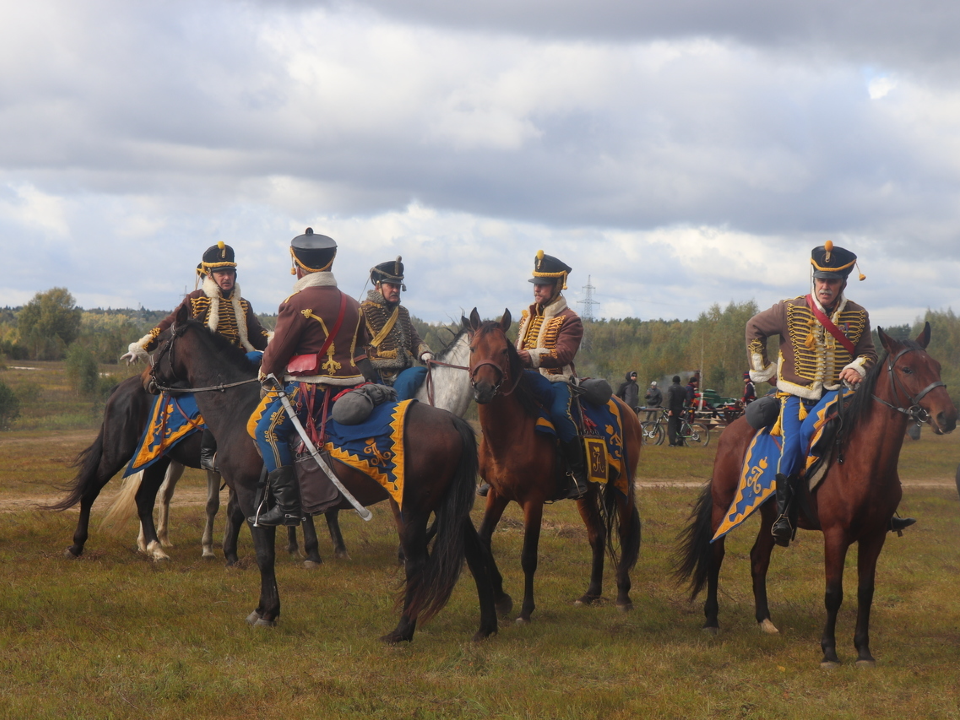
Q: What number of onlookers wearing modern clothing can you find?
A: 3